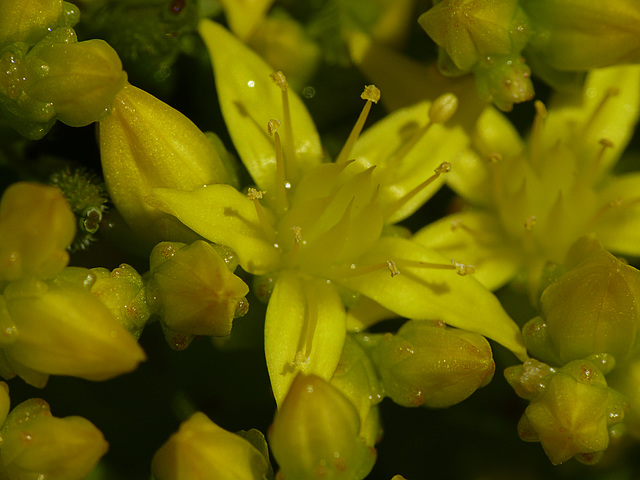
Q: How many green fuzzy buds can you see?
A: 1